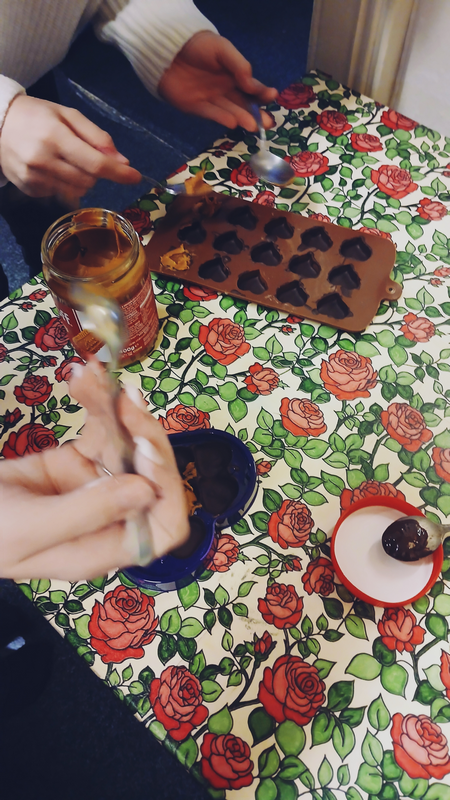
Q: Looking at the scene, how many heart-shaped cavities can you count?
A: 15